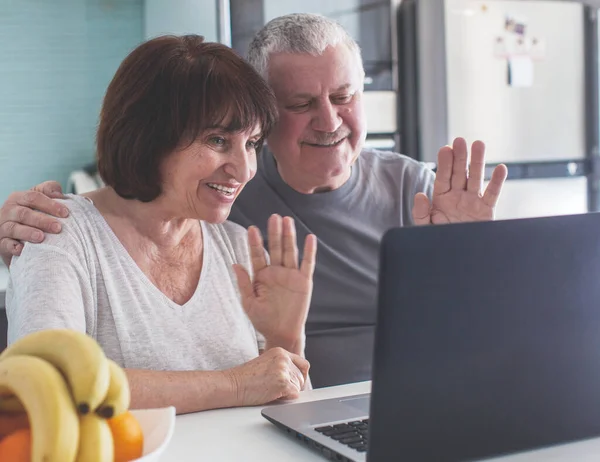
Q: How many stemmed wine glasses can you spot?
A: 0